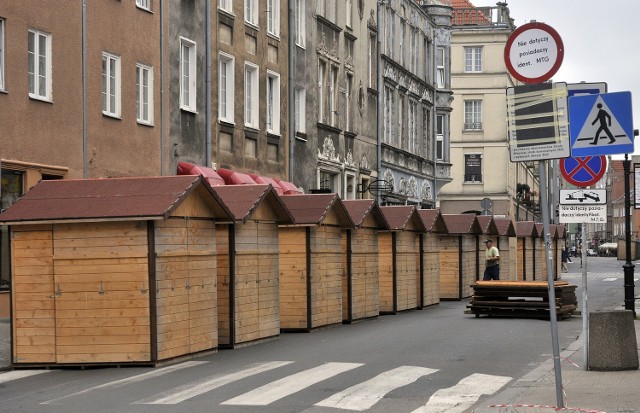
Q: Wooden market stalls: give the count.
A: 13